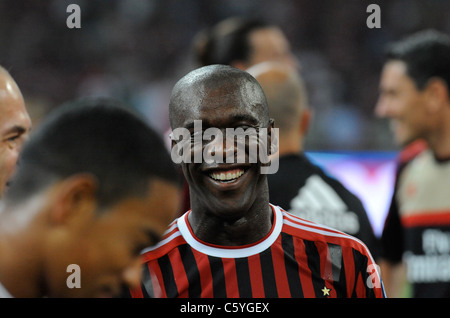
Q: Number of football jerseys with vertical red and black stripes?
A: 1